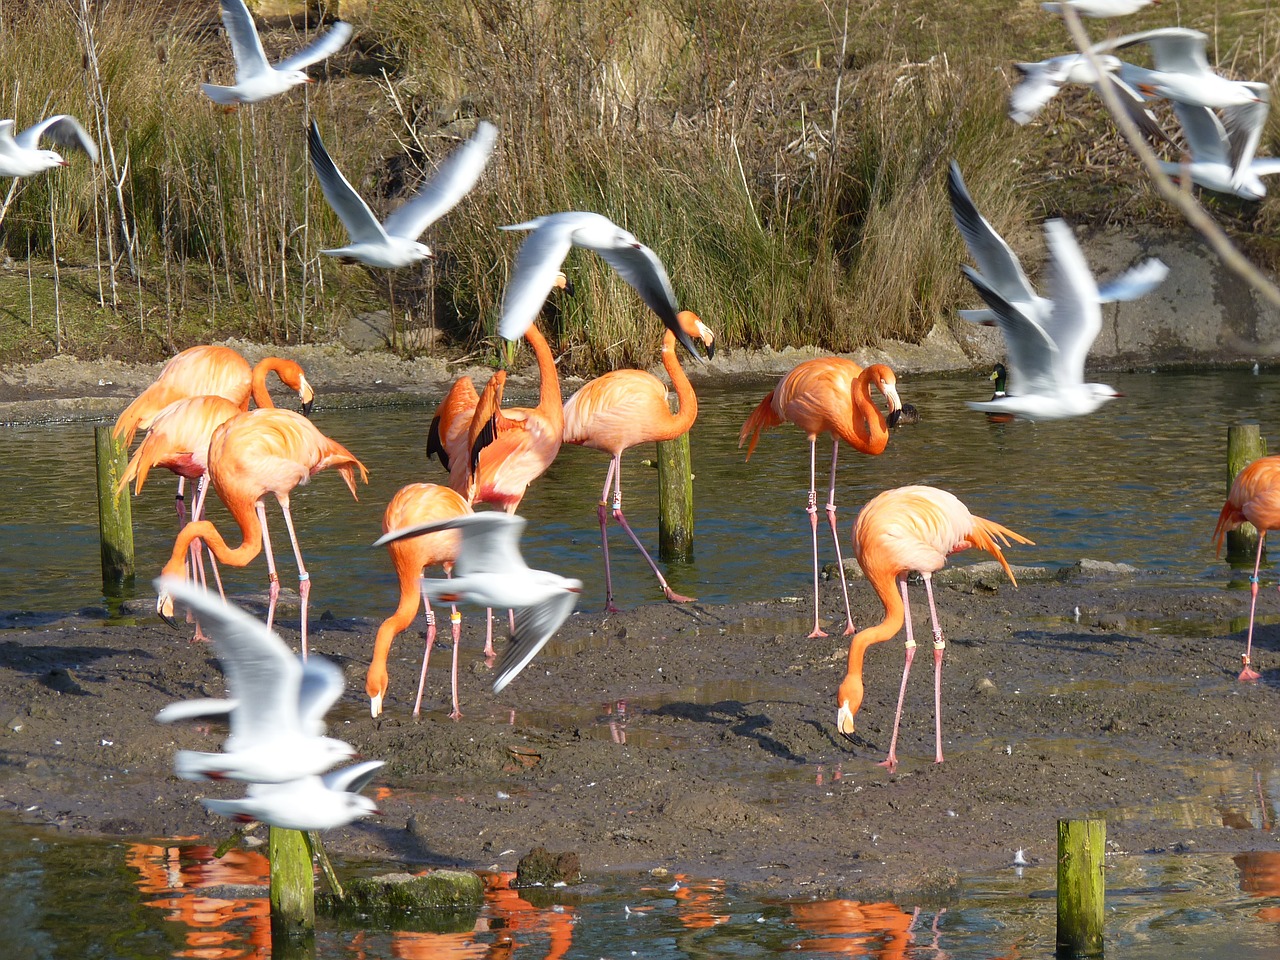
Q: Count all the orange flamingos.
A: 9